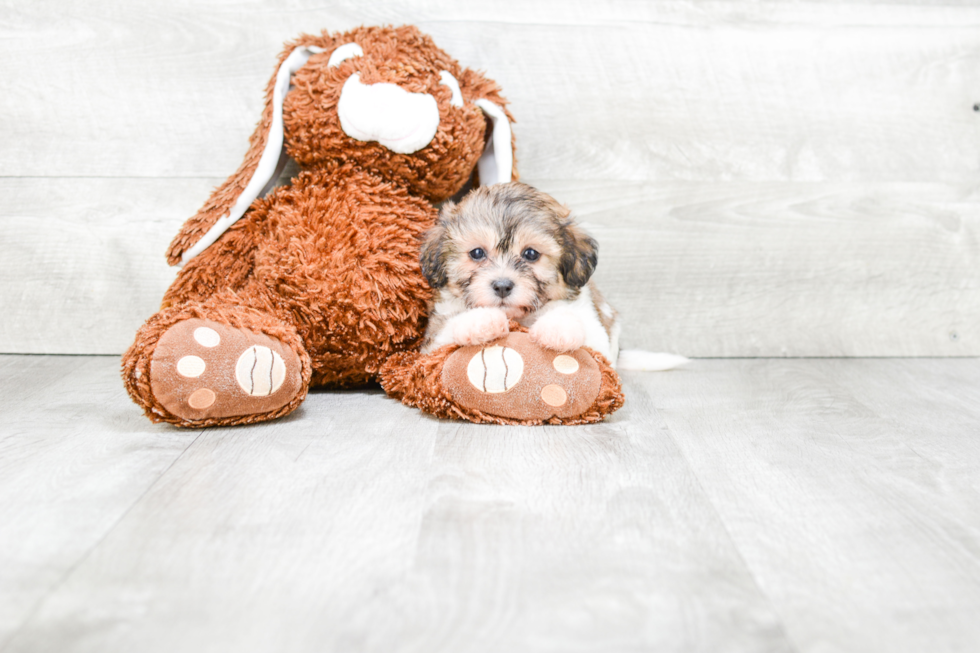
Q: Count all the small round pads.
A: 5